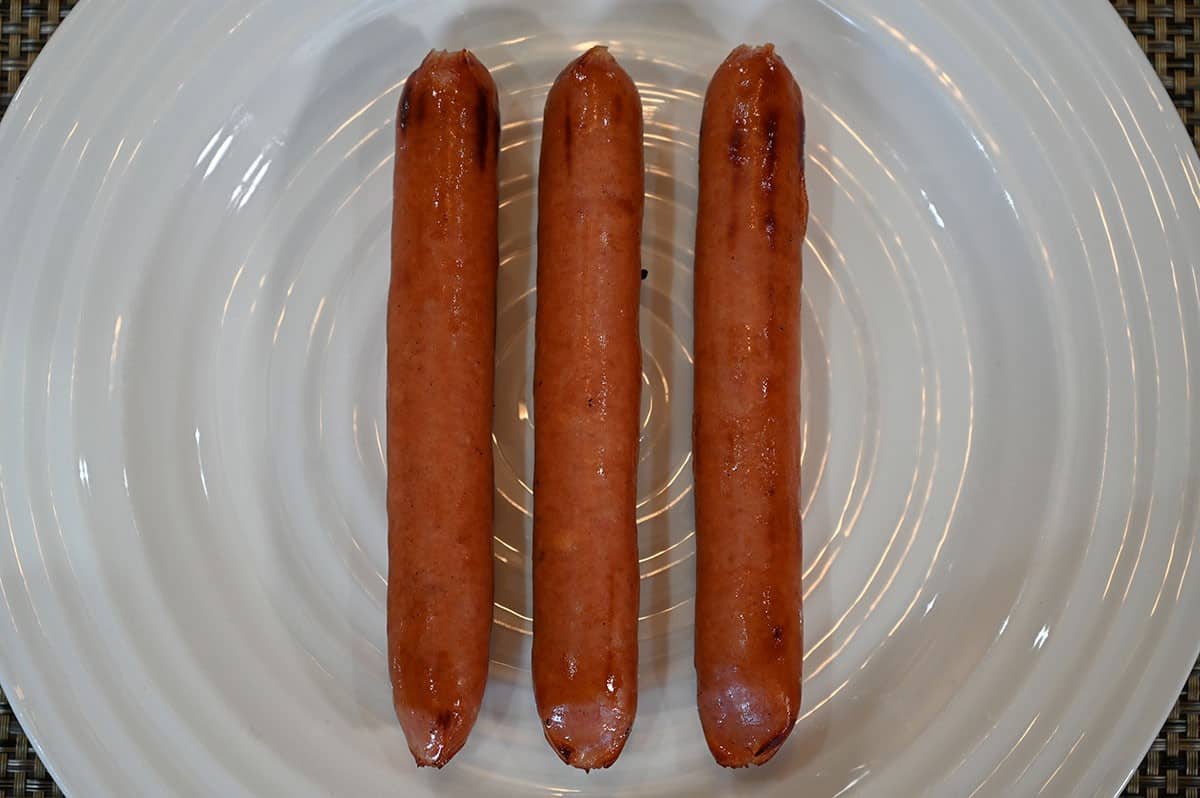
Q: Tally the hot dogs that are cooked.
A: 3